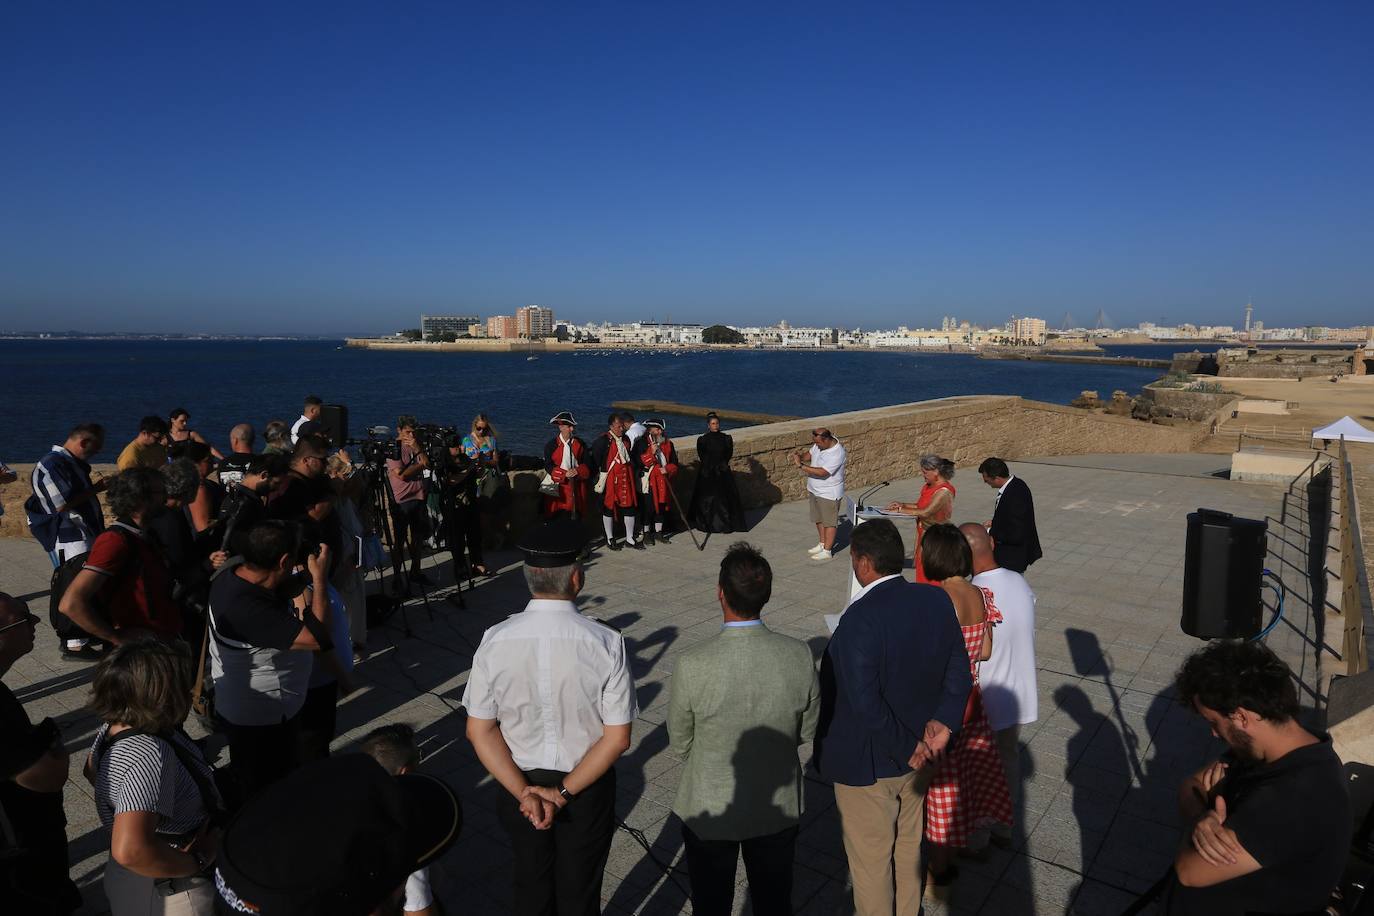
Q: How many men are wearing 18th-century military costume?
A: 3